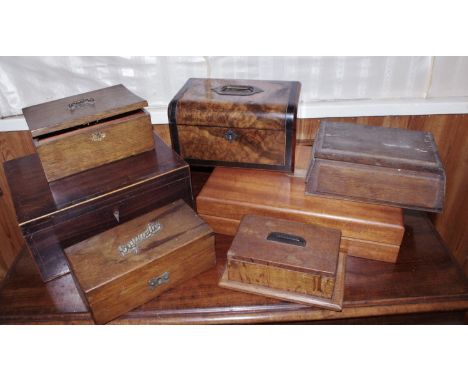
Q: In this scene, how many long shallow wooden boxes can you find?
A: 1